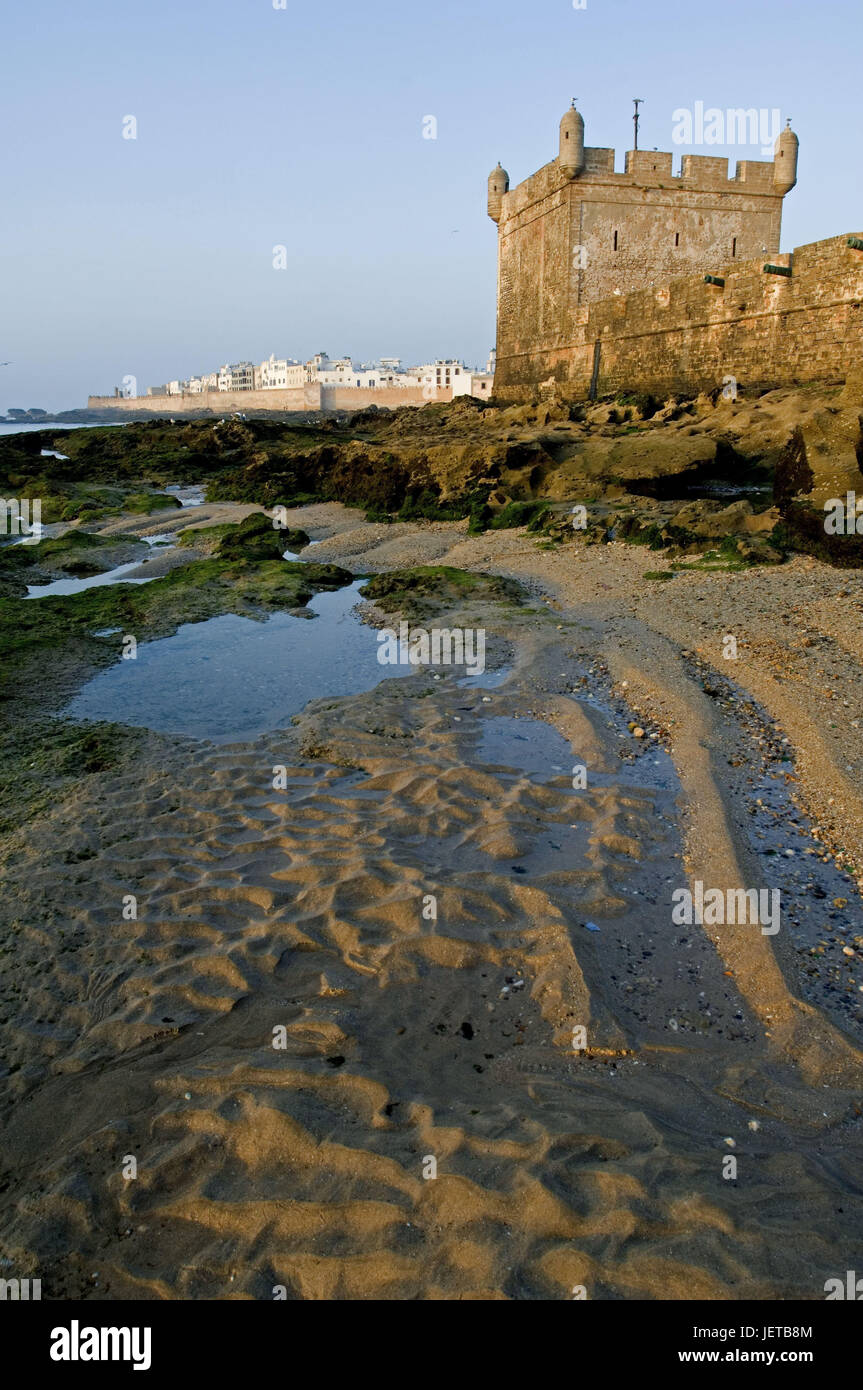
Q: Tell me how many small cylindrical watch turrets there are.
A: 3